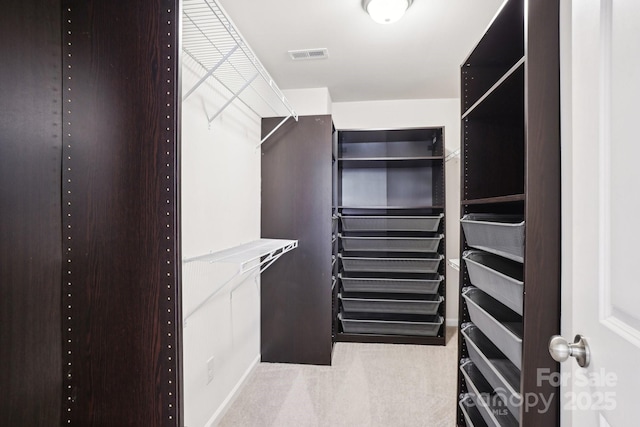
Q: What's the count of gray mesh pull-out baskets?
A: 12